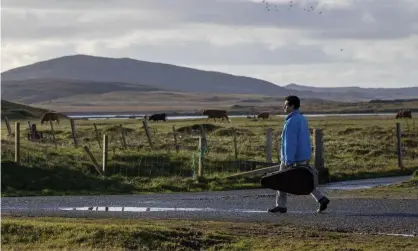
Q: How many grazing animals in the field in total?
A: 5